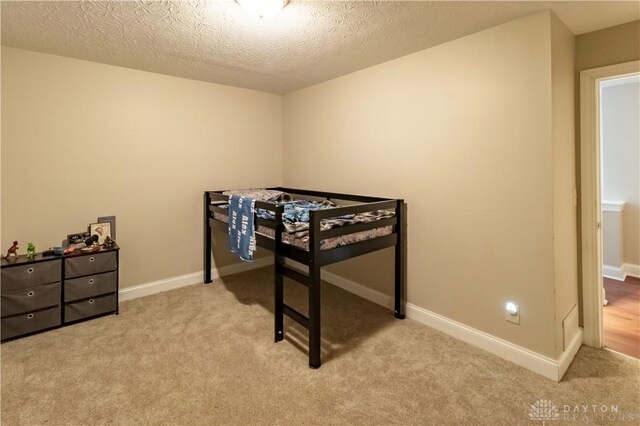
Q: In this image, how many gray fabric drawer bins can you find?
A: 6